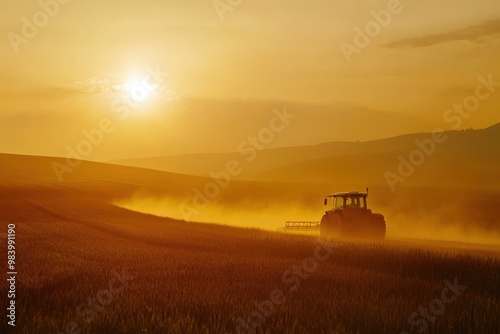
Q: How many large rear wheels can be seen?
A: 2